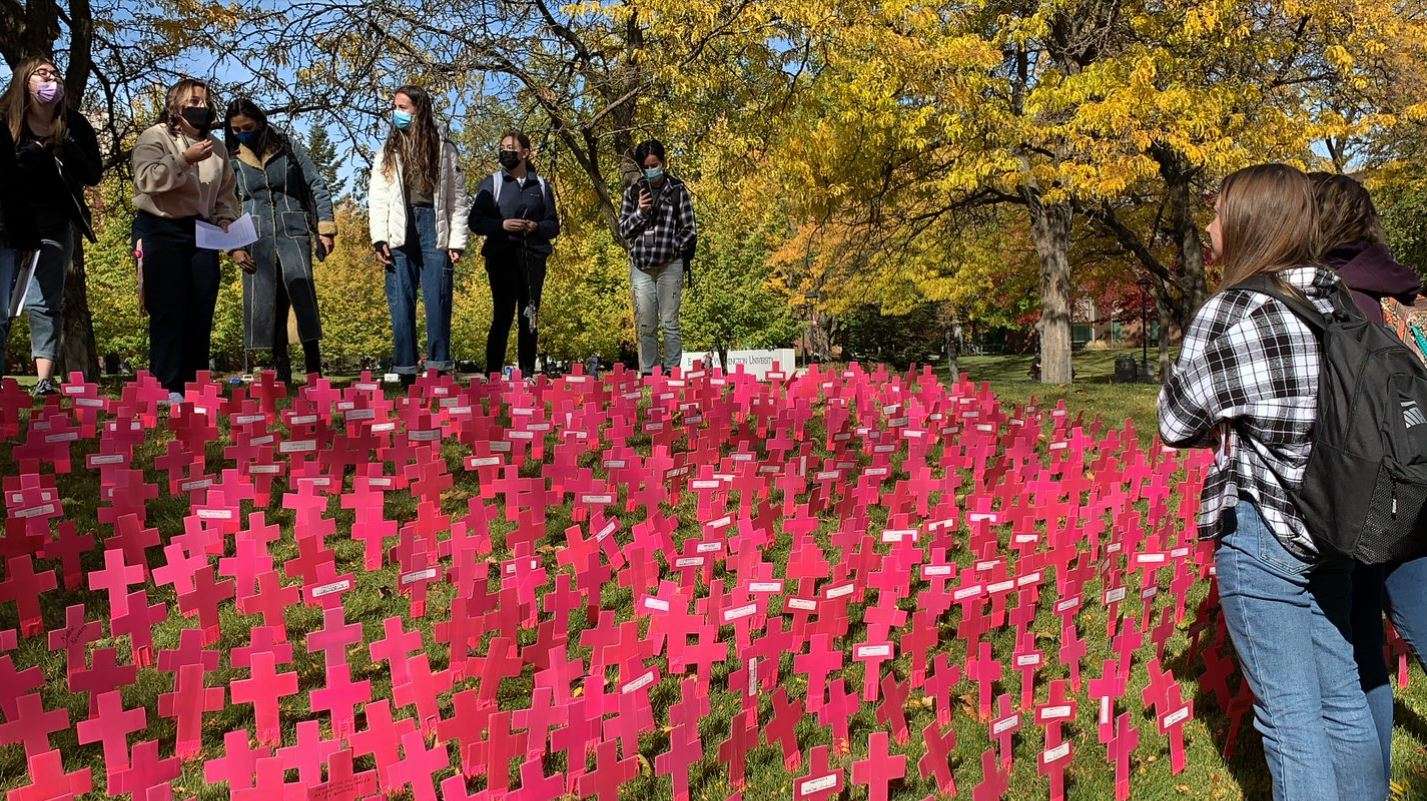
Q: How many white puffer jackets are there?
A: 1